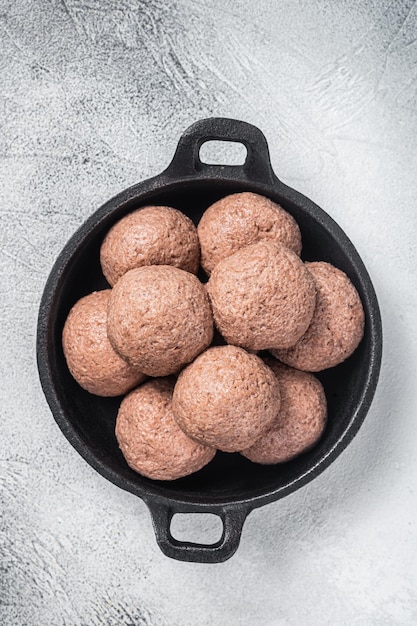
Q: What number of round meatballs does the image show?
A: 9